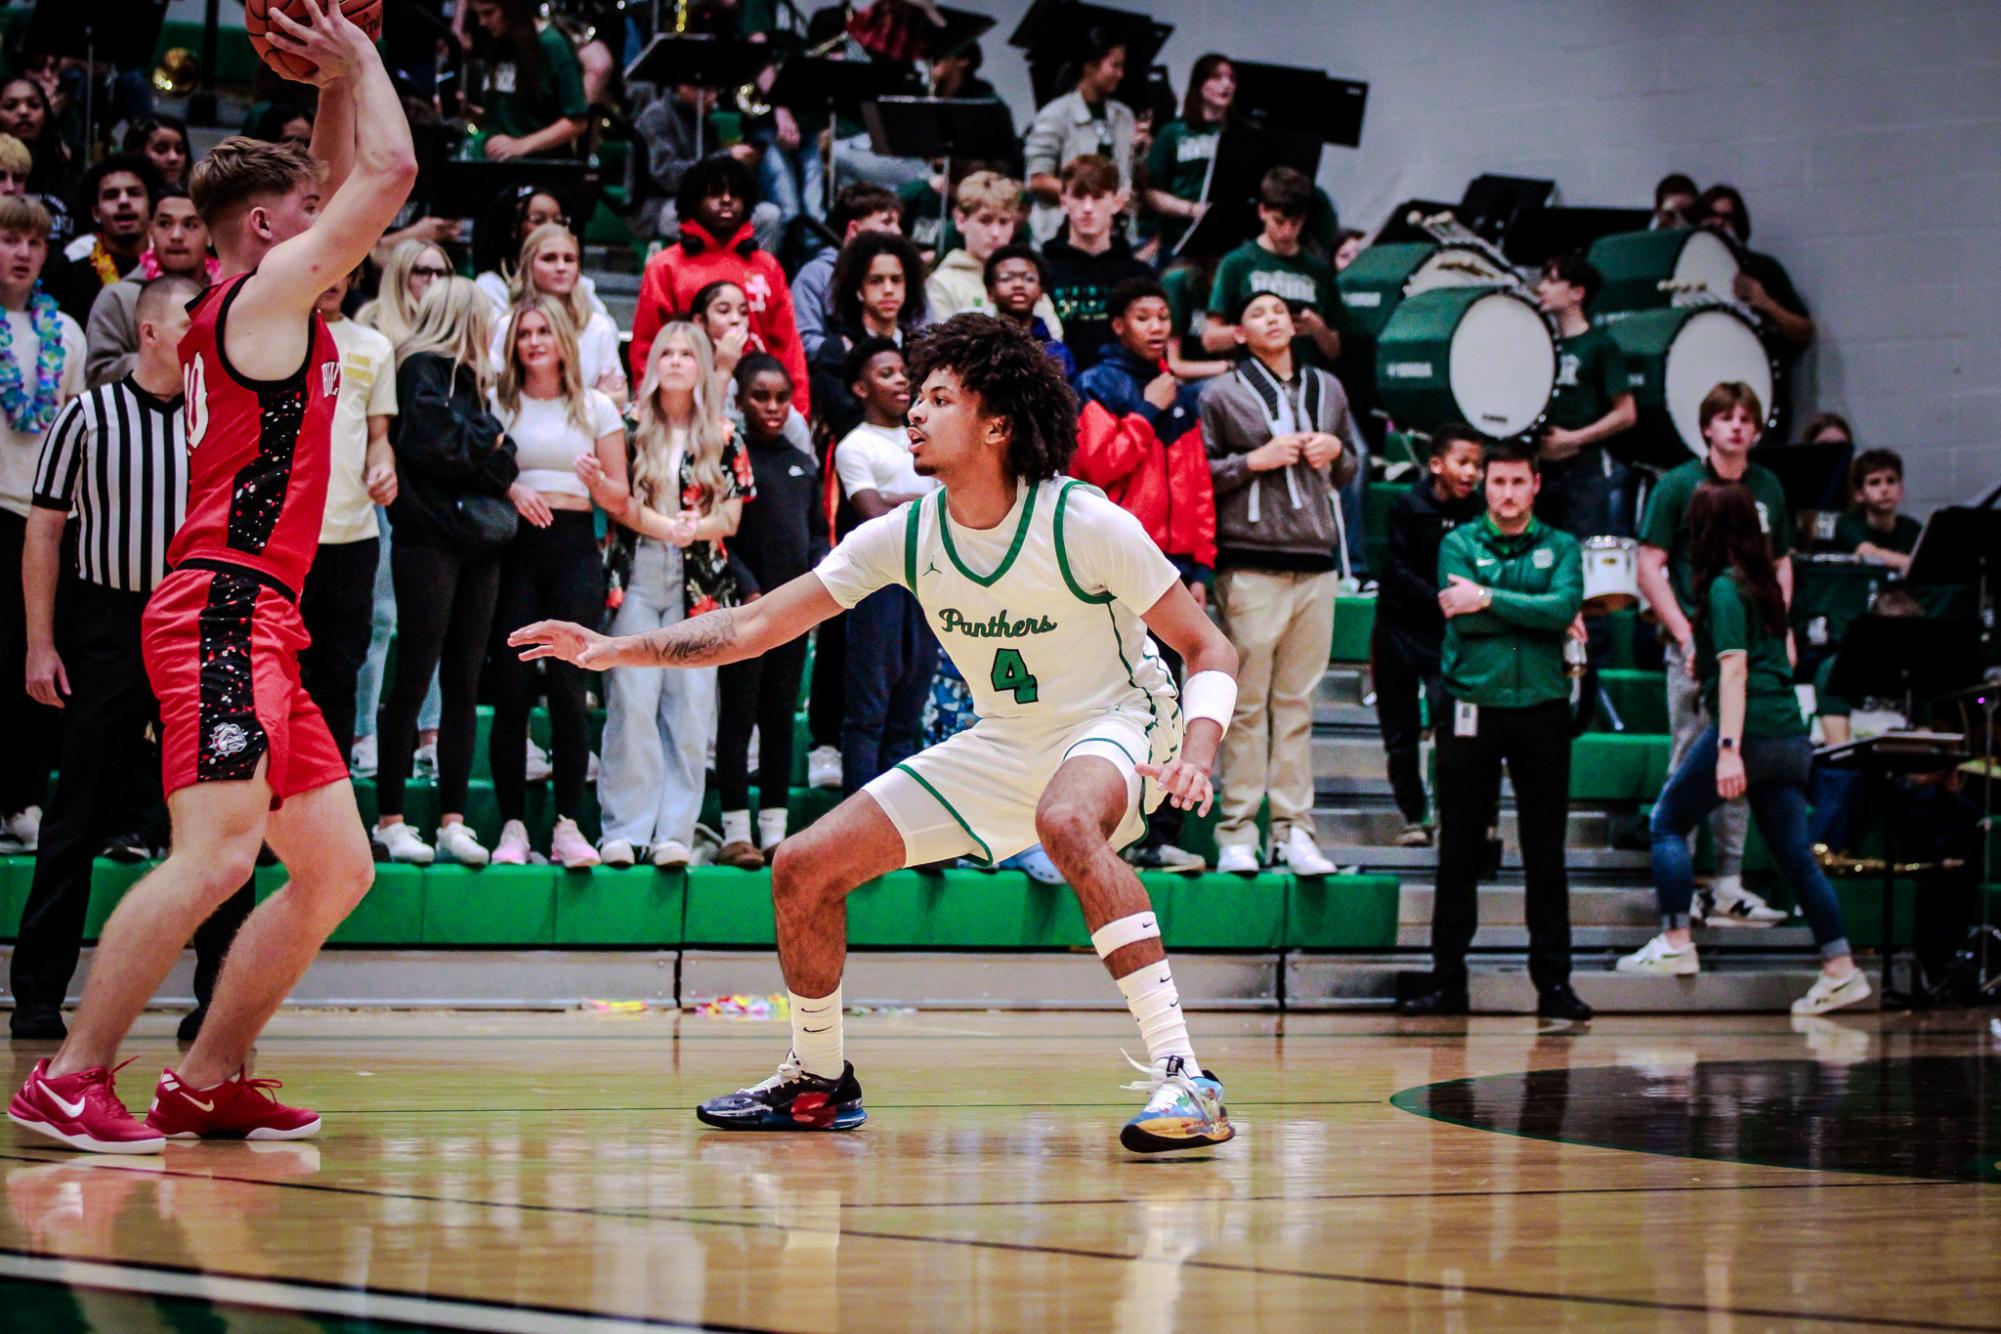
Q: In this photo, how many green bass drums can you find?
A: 4